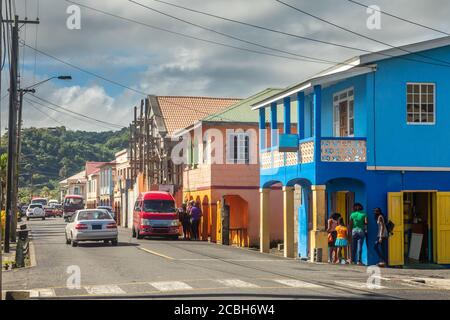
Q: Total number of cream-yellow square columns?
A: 3